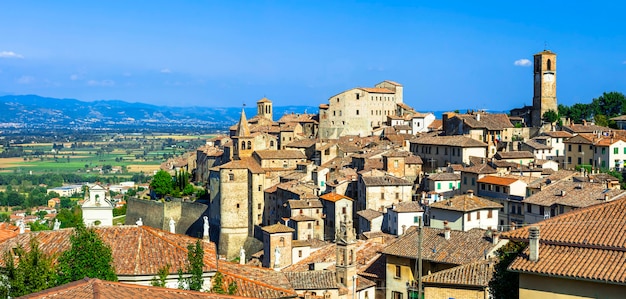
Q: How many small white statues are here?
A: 7